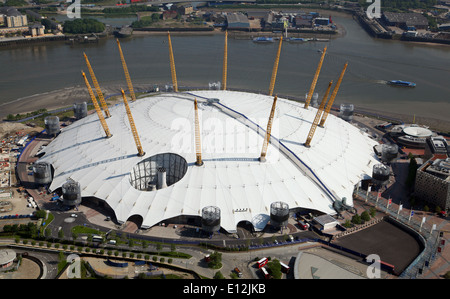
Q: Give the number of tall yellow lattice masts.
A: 12